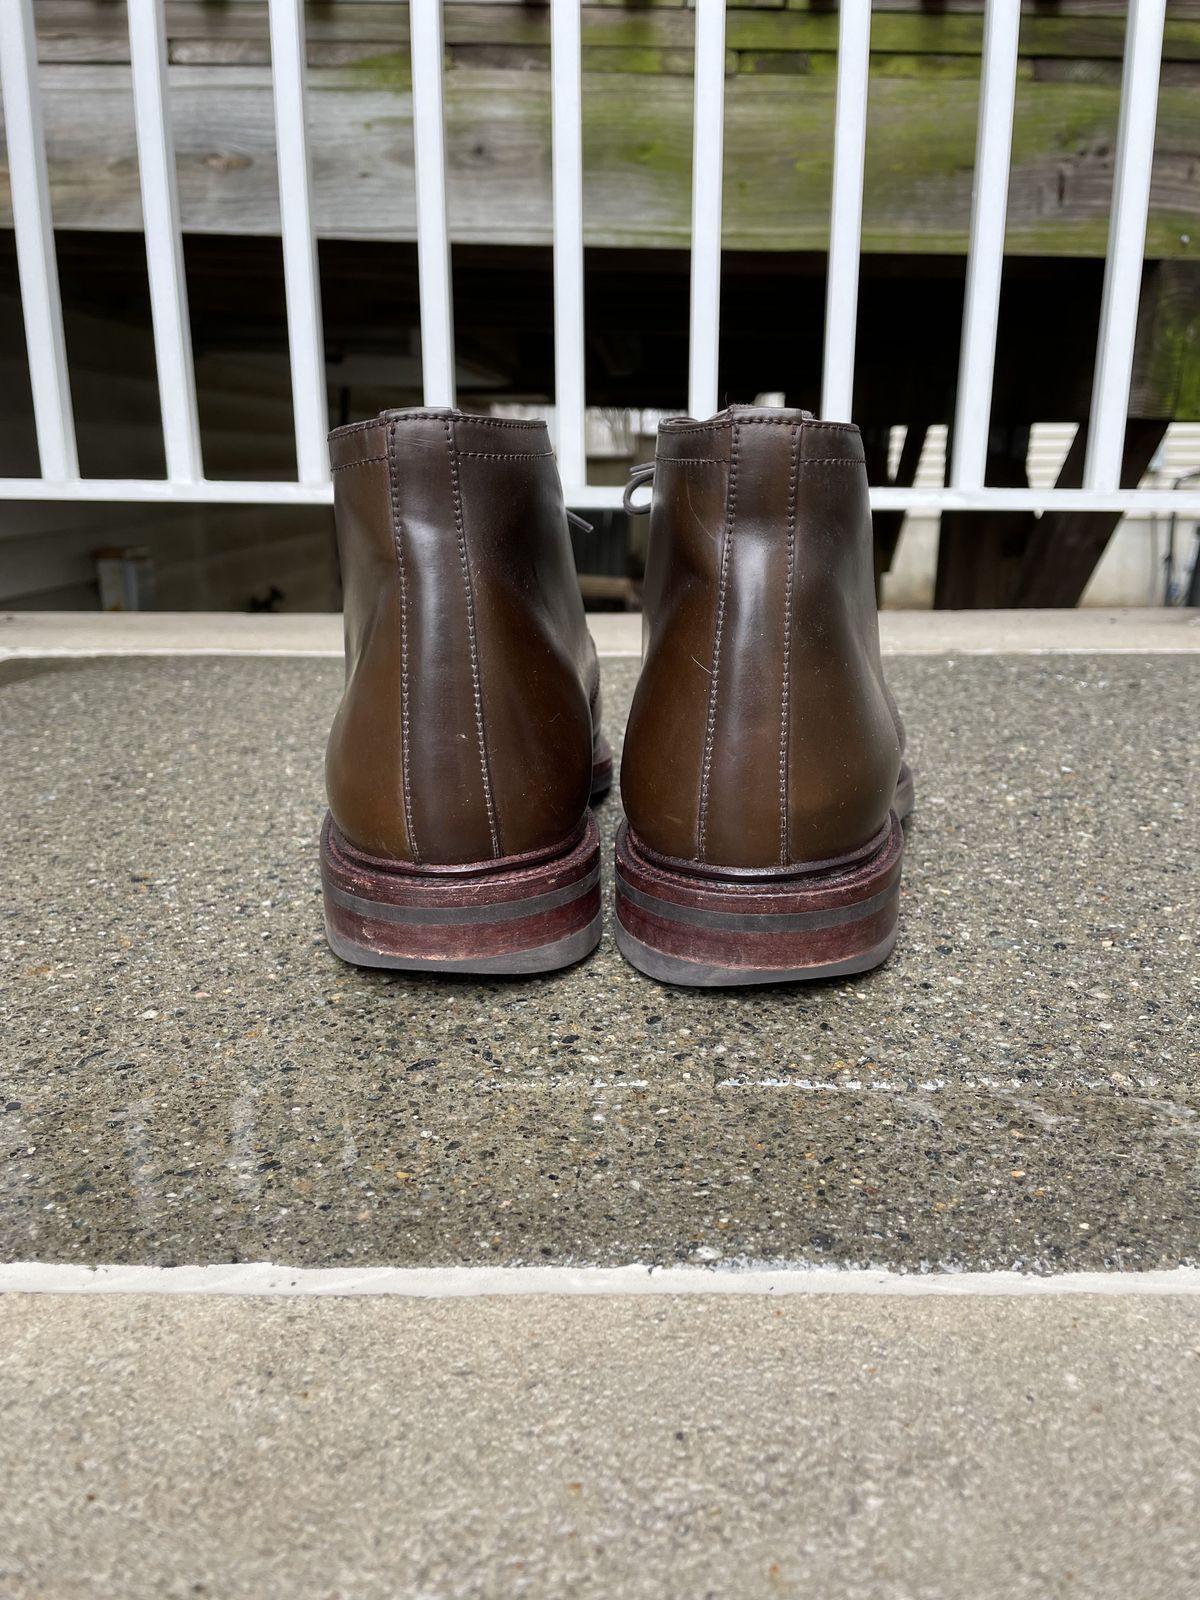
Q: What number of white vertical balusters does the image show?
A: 9